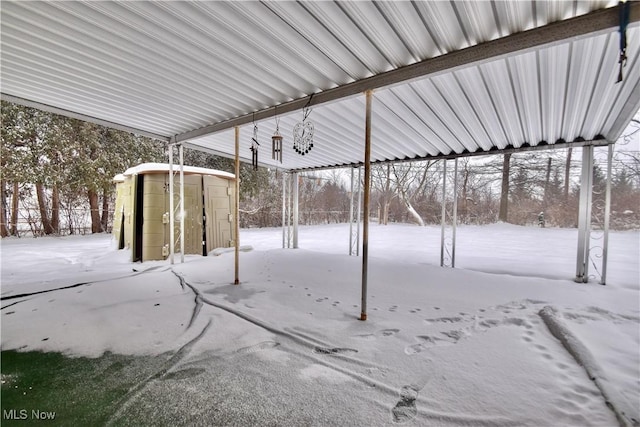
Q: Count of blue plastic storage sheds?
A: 0